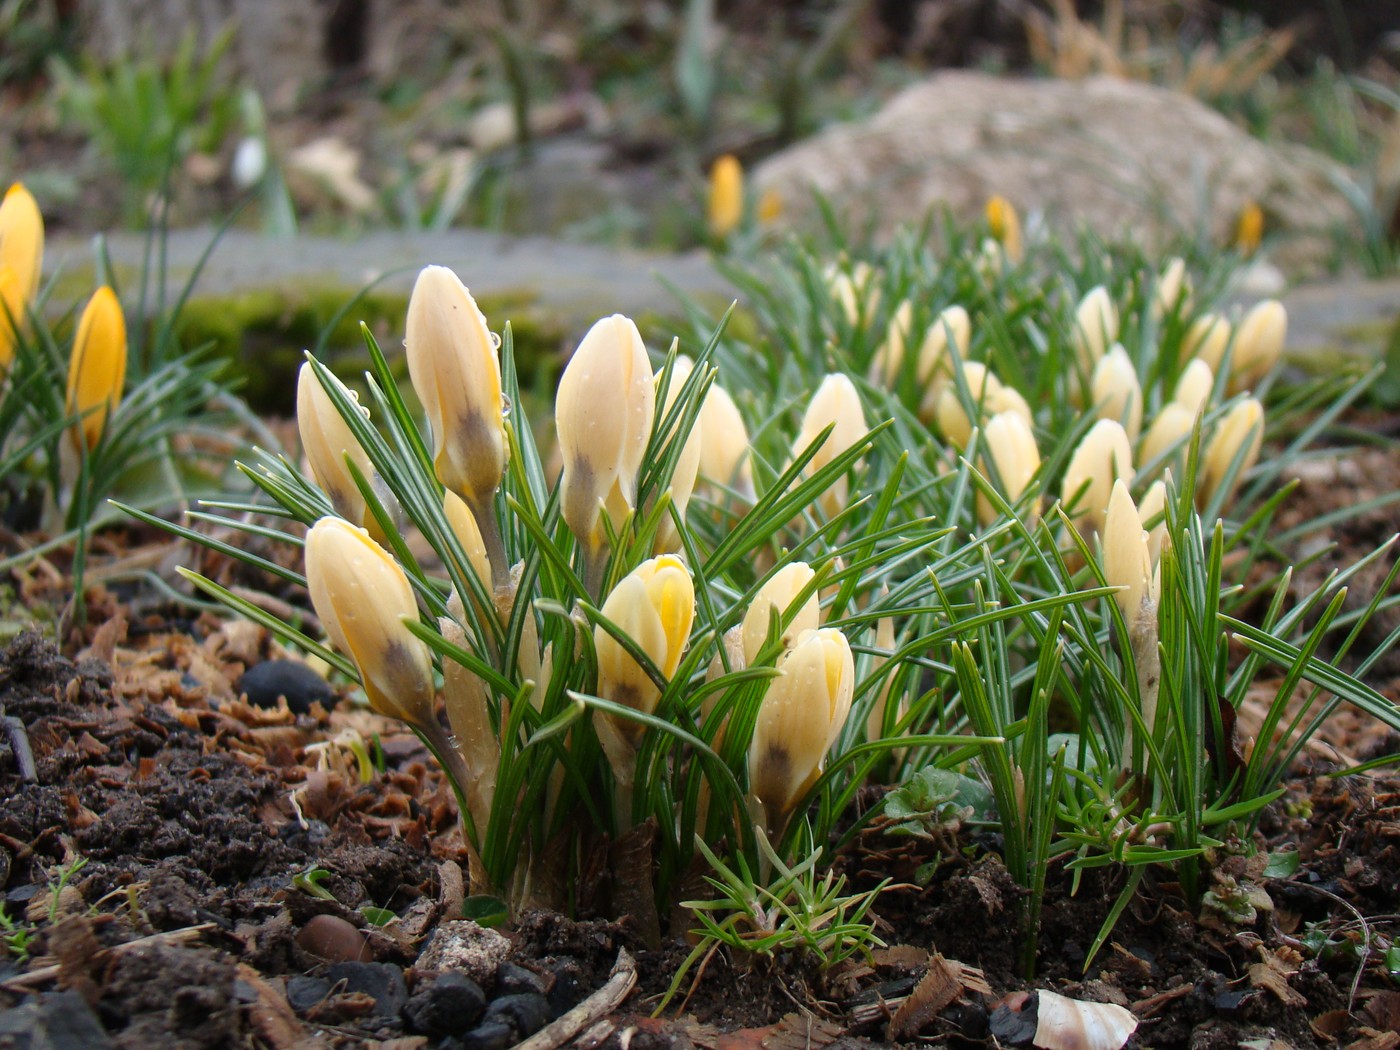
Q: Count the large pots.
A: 0